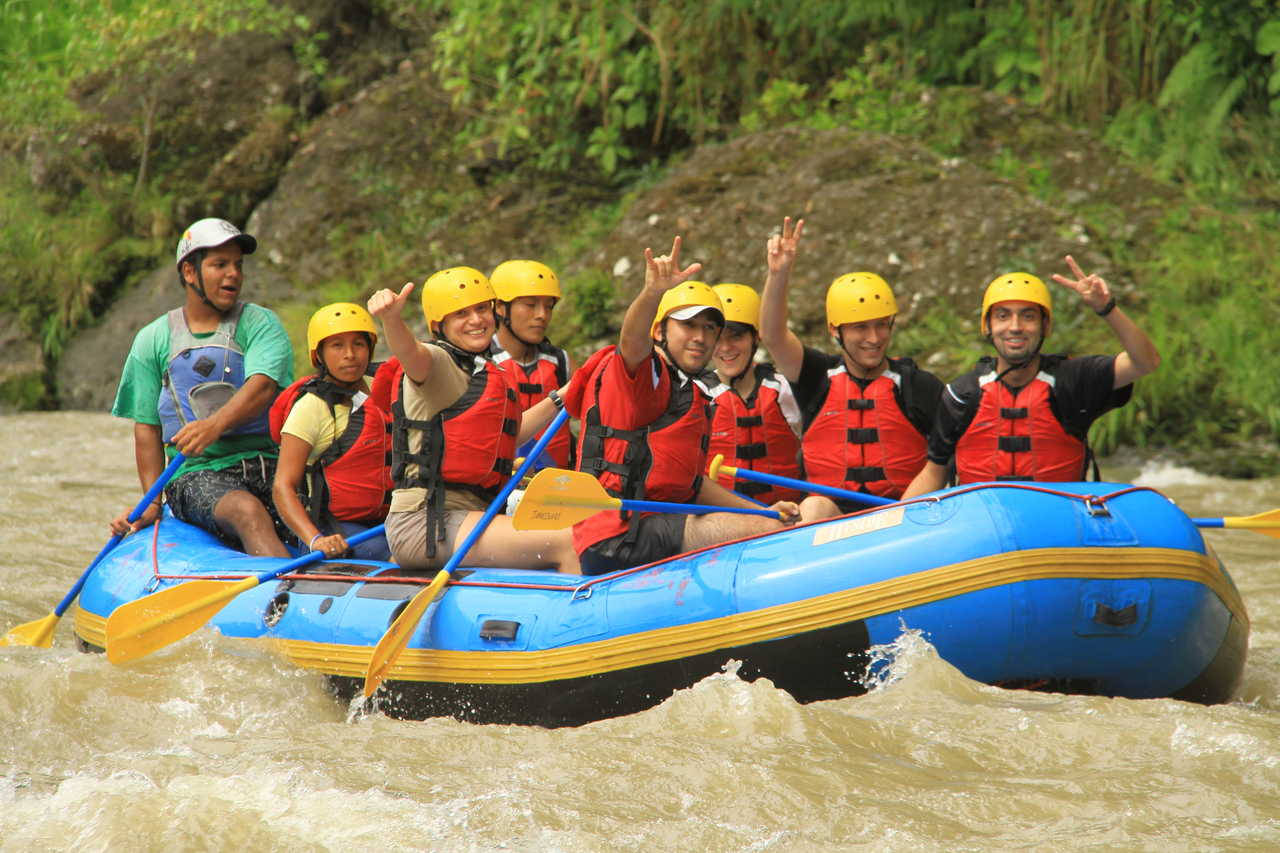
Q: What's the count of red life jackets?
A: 7